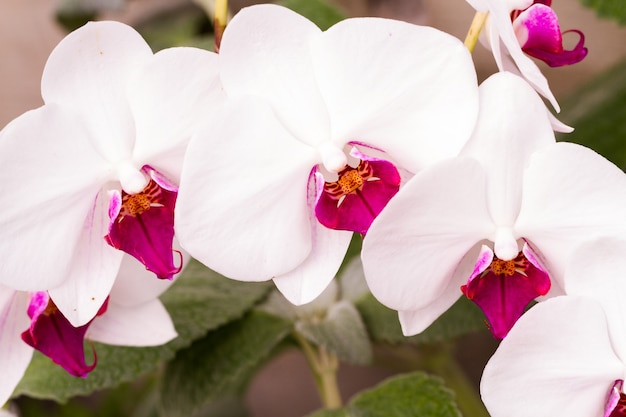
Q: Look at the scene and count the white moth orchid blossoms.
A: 6